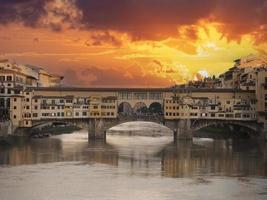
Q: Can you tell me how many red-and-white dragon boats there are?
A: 0